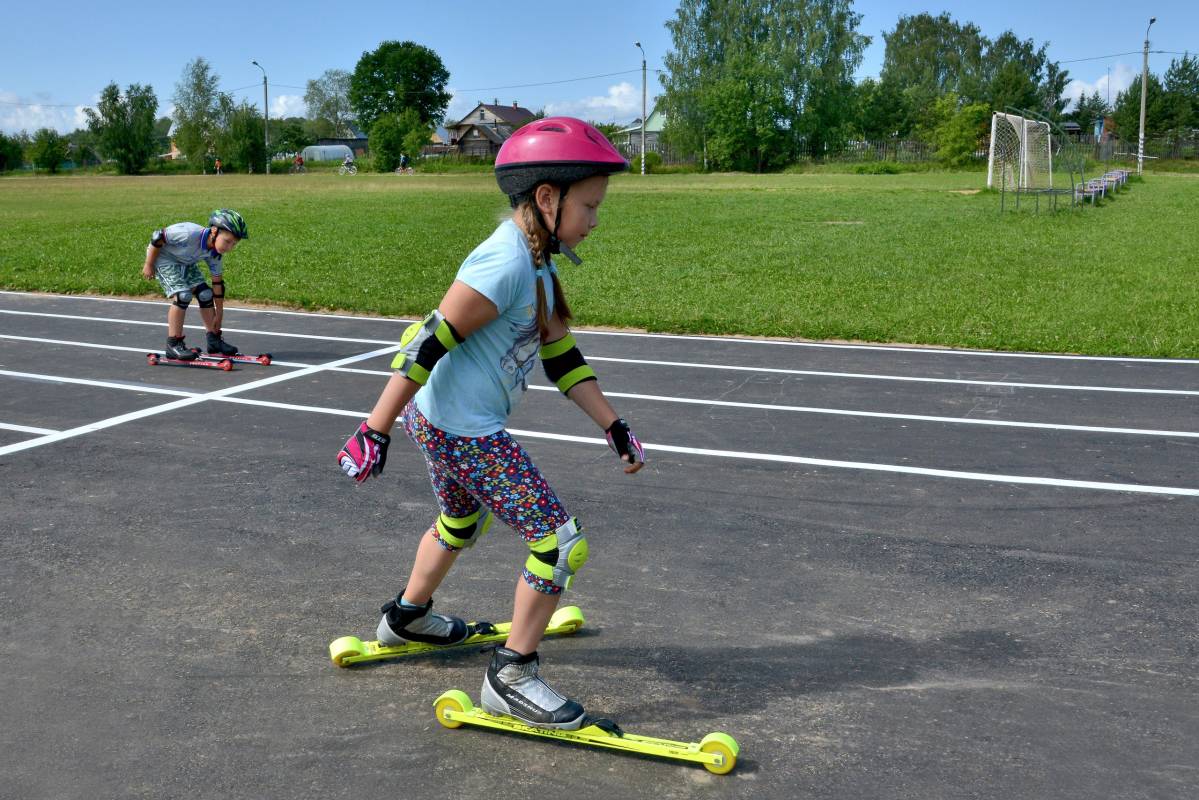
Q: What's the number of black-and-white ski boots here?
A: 2